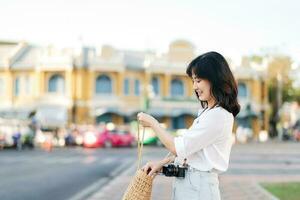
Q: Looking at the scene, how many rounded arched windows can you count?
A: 4